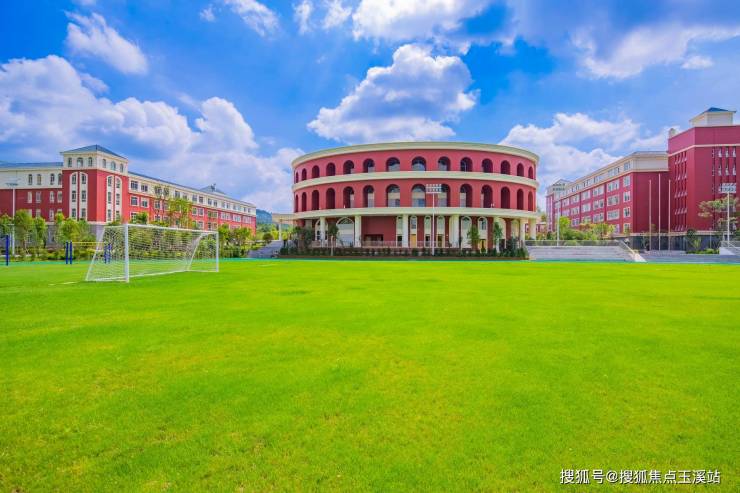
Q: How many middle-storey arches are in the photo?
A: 14